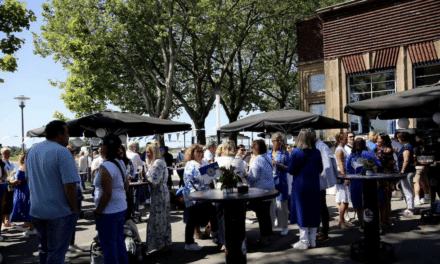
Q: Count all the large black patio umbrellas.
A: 3